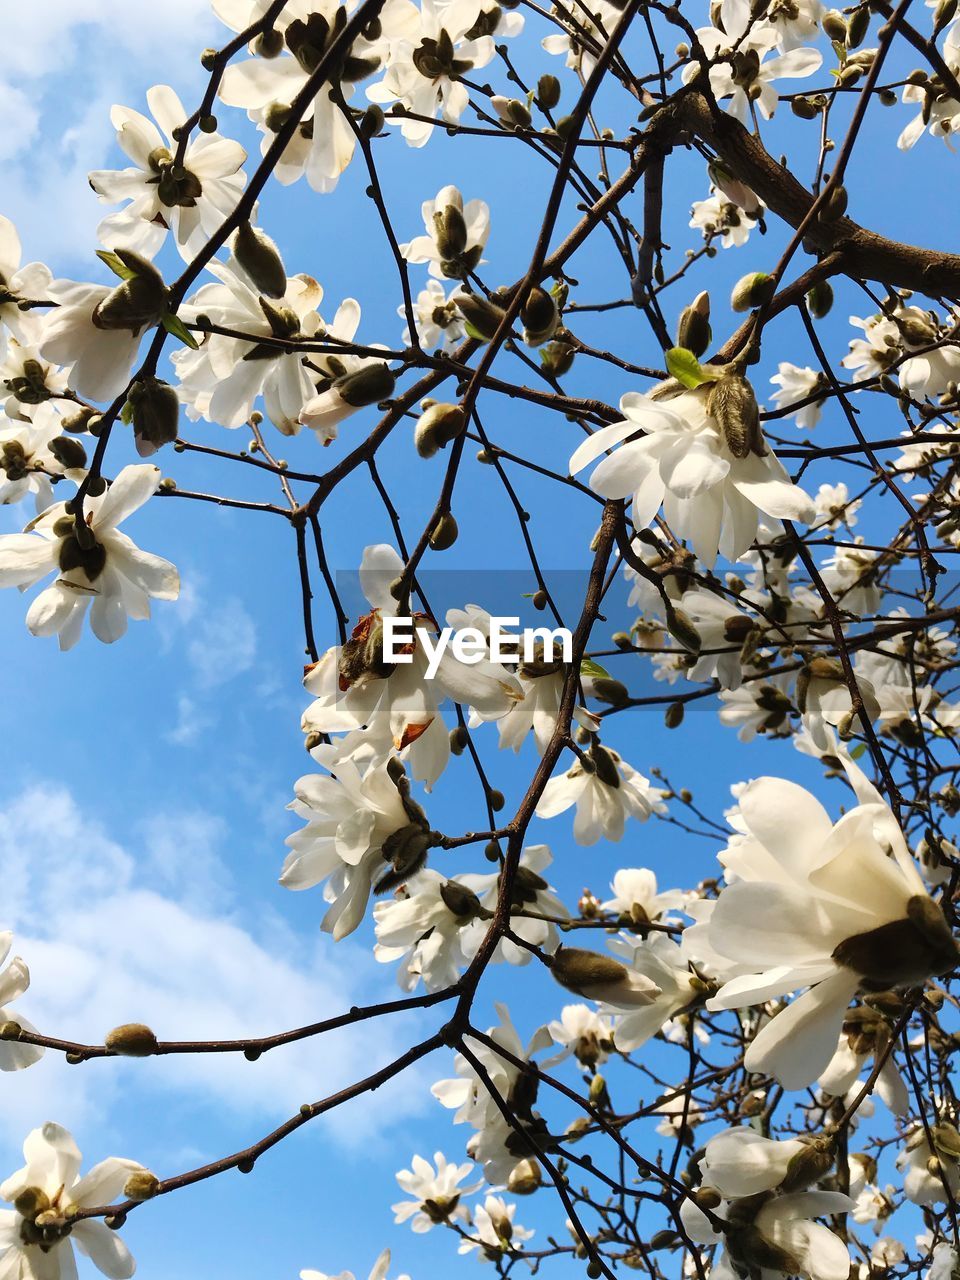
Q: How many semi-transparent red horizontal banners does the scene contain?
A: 0